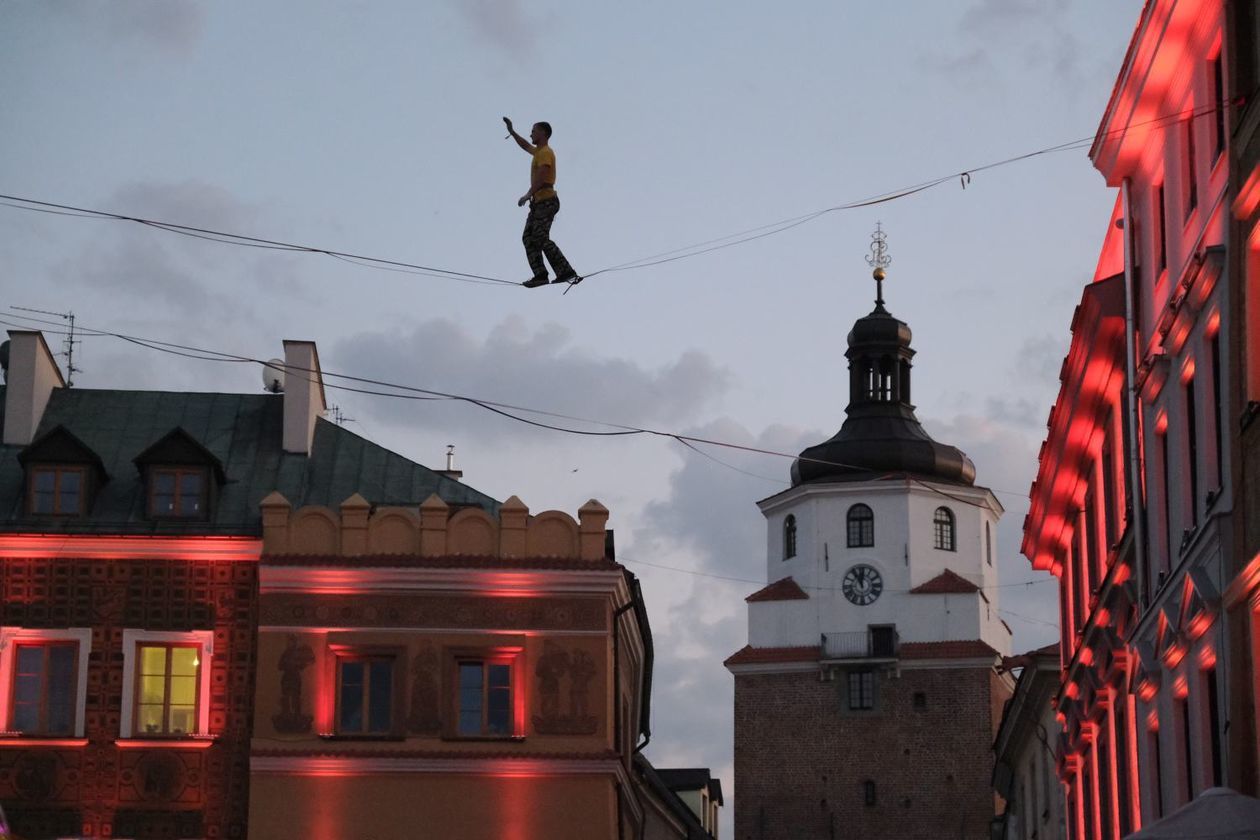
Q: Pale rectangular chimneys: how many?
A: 2